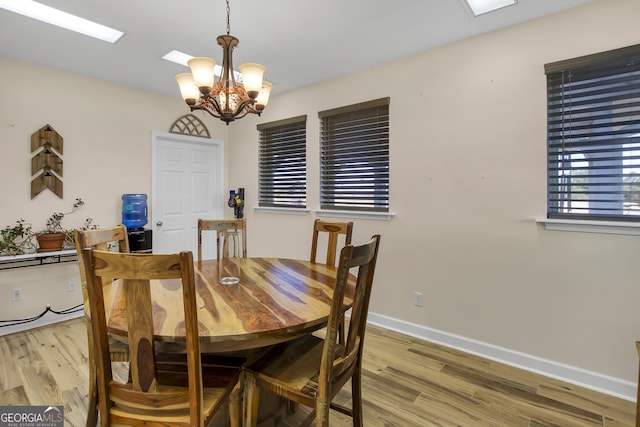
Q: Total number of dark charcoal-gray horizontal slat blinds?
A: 3